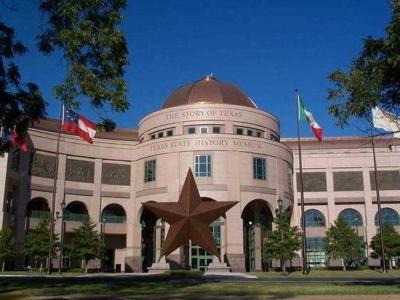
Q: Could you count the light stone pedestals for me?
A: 2